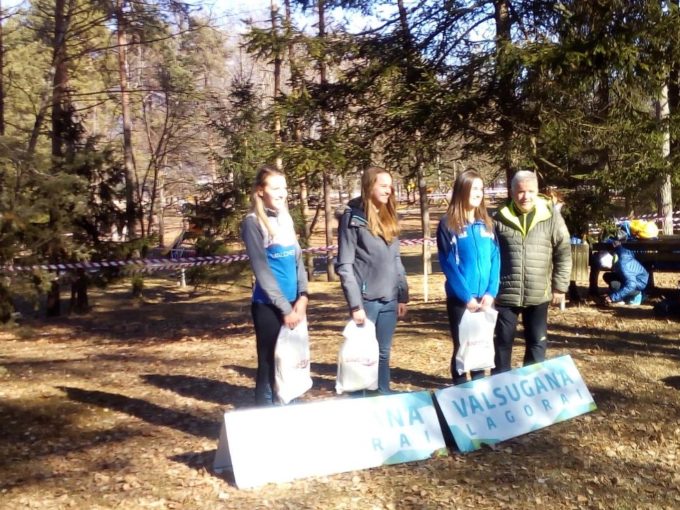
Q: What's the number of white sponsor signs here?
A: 2